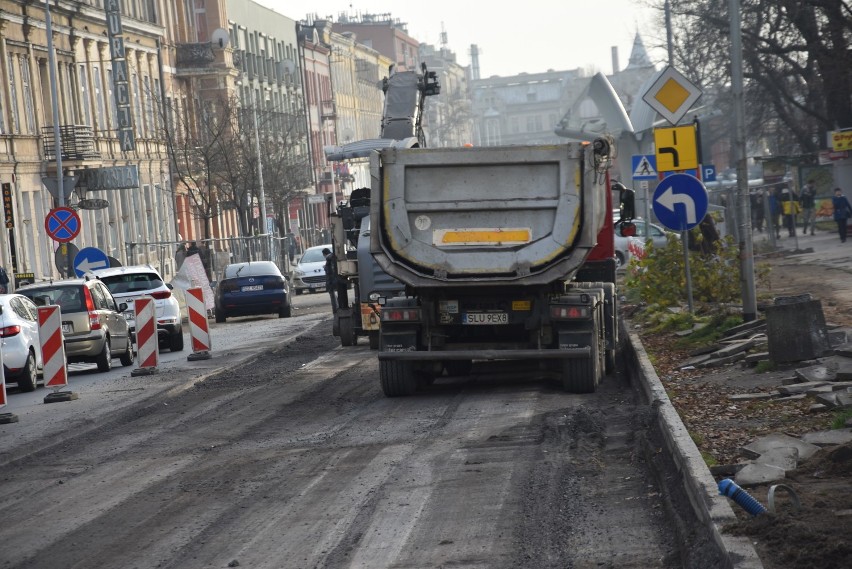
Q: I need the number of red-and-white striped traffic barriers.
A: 4